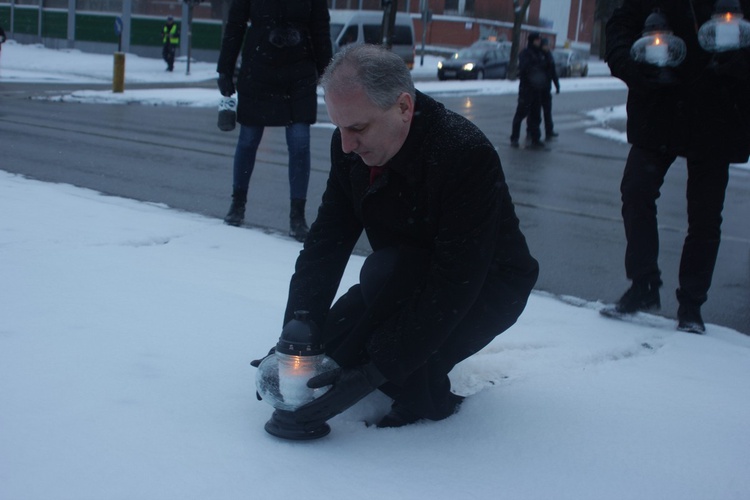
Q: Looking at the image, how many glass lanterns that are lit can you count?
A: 3